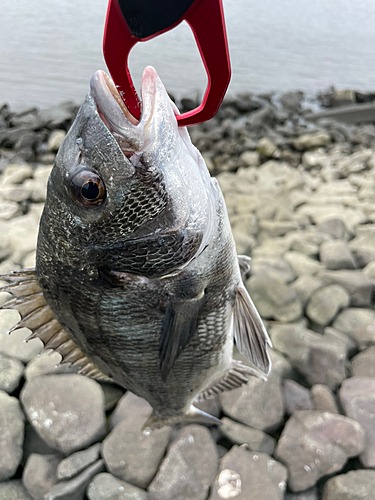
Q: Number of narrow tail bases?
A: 1